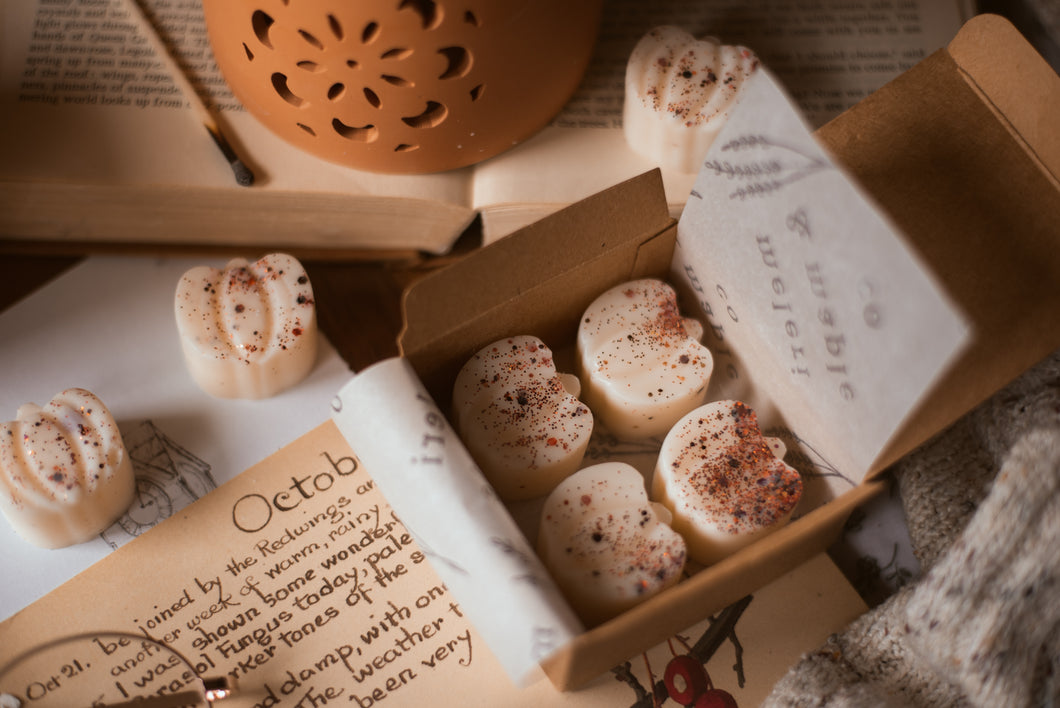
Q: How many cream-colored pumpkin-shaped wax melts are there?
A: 7